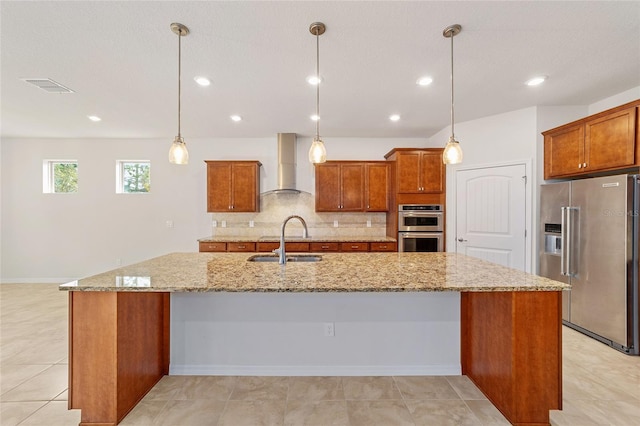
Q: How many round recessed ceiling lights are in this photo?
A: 8